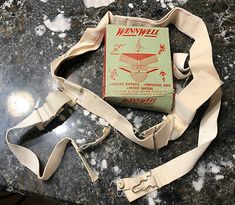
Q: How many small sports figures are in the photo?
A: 5